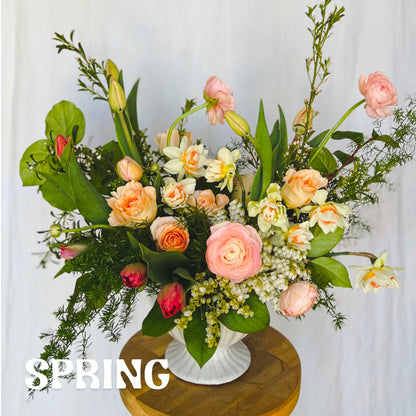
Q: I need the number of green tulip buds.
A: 3